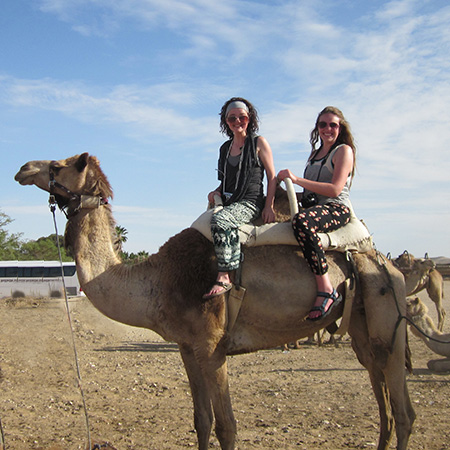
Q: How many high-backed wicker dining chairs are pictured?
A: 0